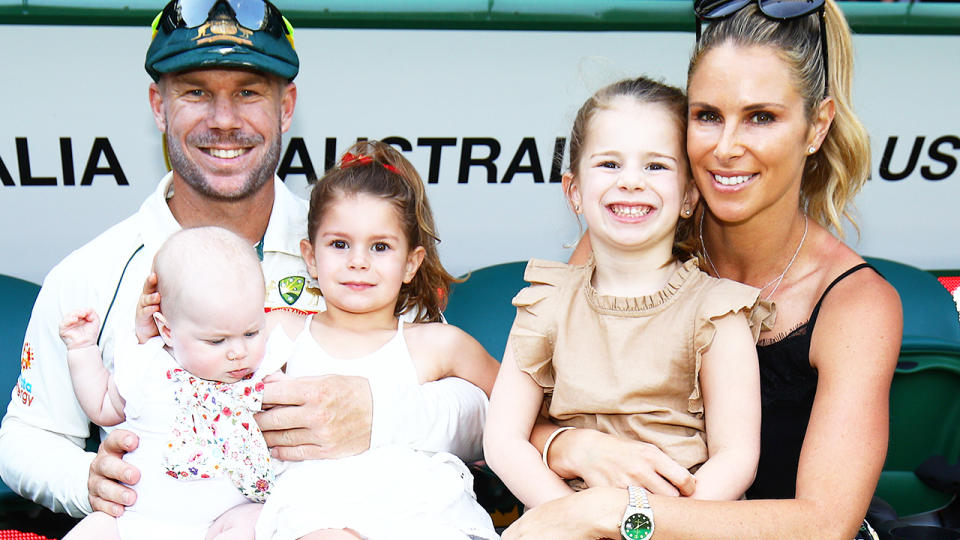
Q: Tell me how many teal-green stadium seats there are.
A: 3